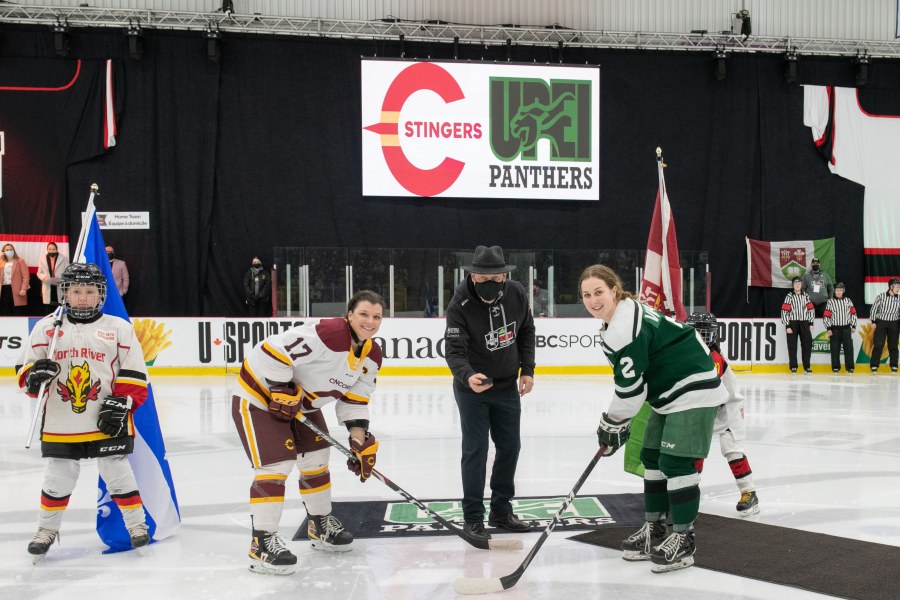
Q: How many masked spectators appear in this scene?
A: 5